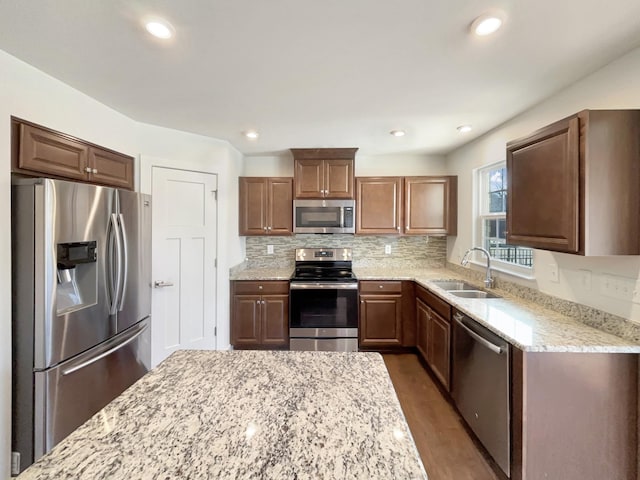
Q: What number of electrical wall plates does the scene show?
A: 5